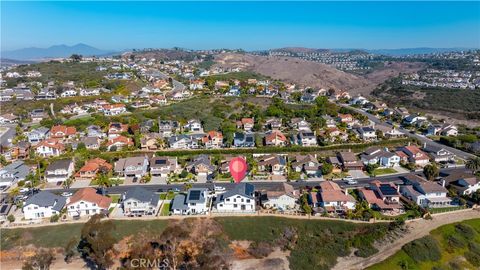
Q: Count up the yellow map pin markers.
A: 0